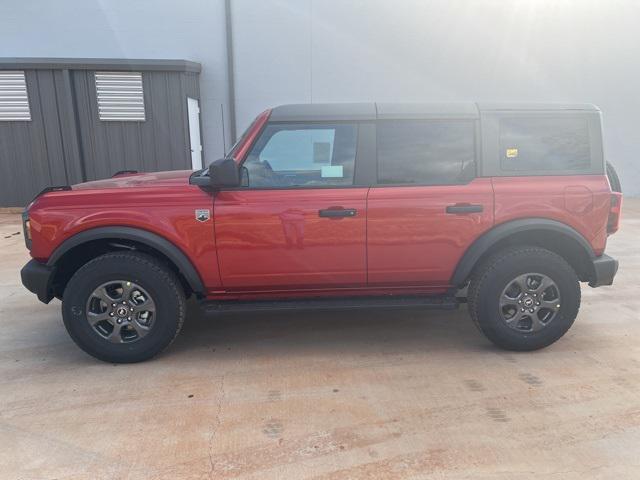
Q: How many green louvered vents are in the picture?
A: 0